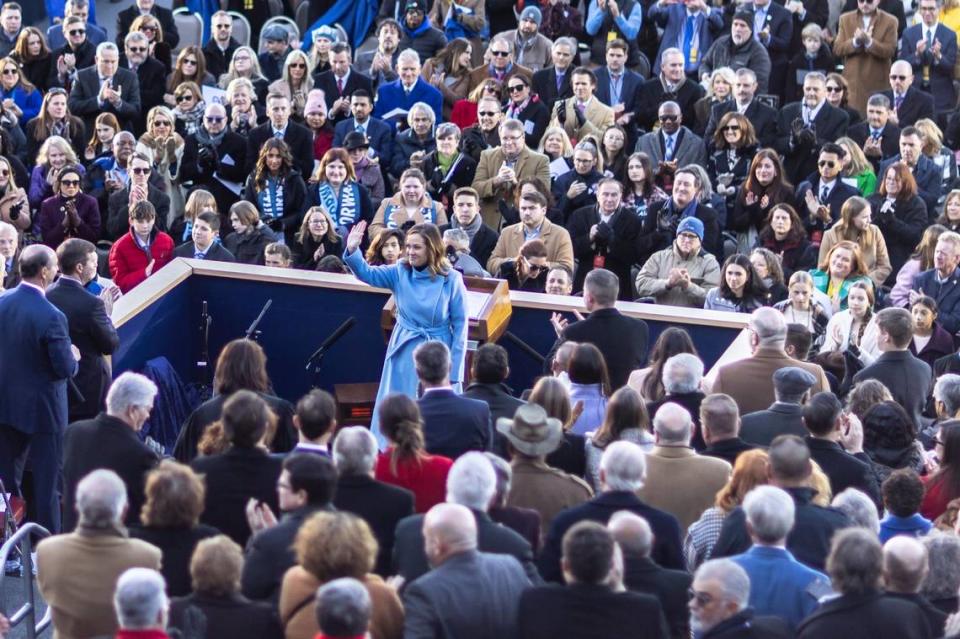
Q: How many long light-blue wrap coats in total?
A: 1